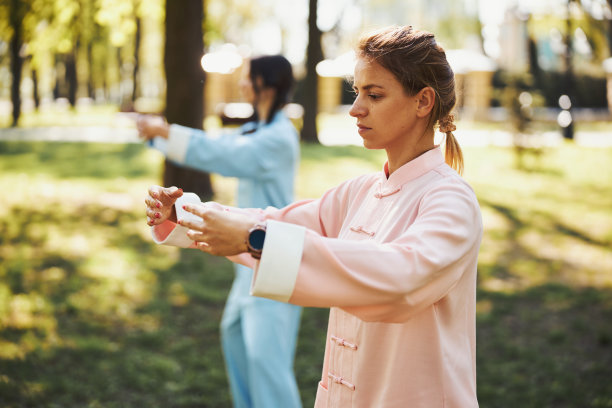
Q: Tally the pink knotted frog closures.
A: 4